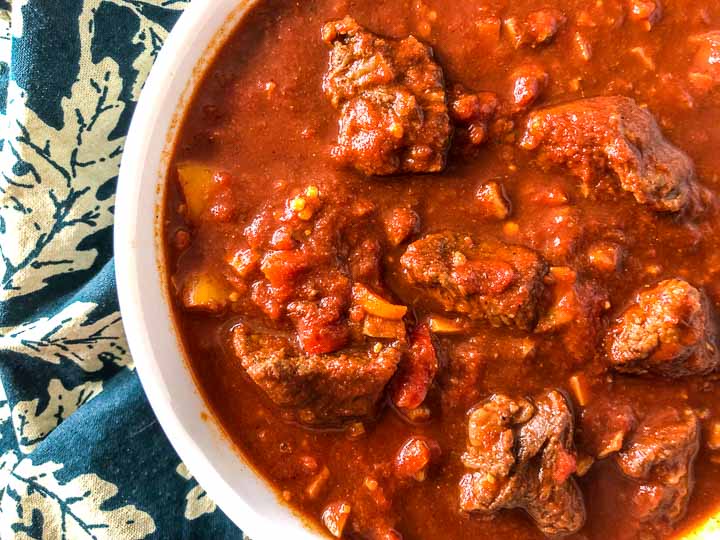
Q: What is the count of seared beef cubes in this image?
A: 7